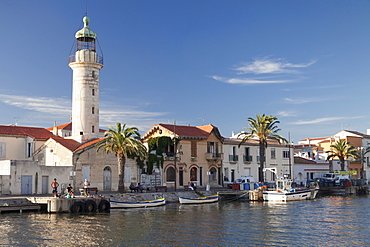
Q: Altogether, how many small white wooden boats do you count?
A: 2